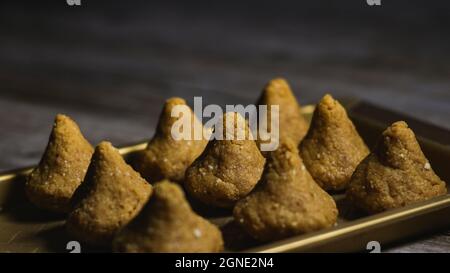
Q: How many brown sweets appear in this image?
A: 9